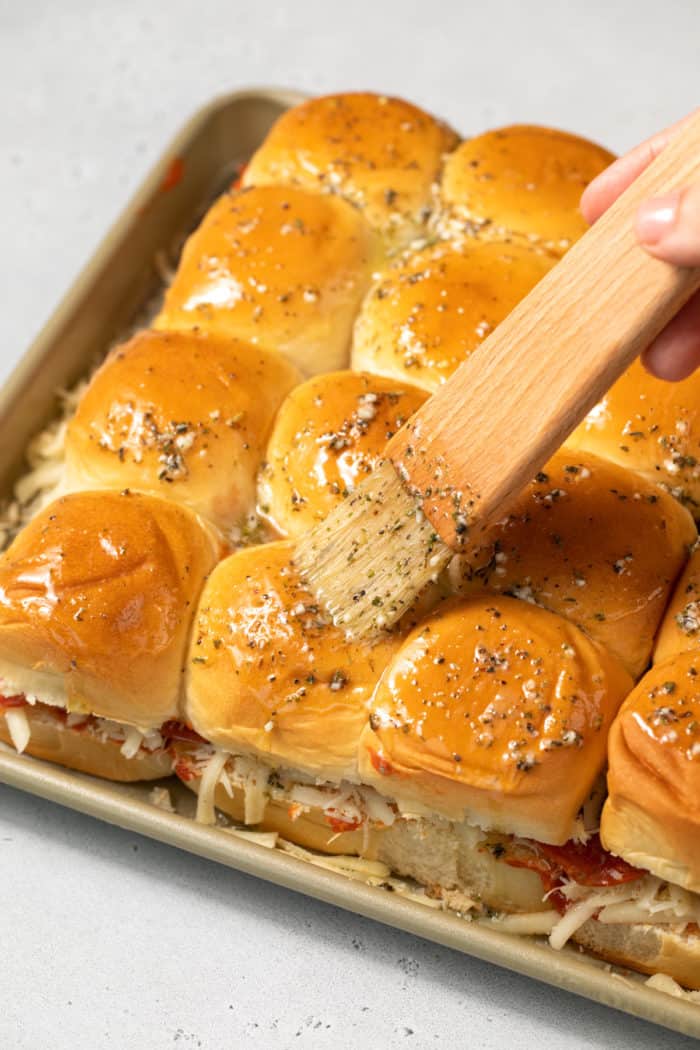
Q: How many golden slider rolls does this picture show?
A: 13